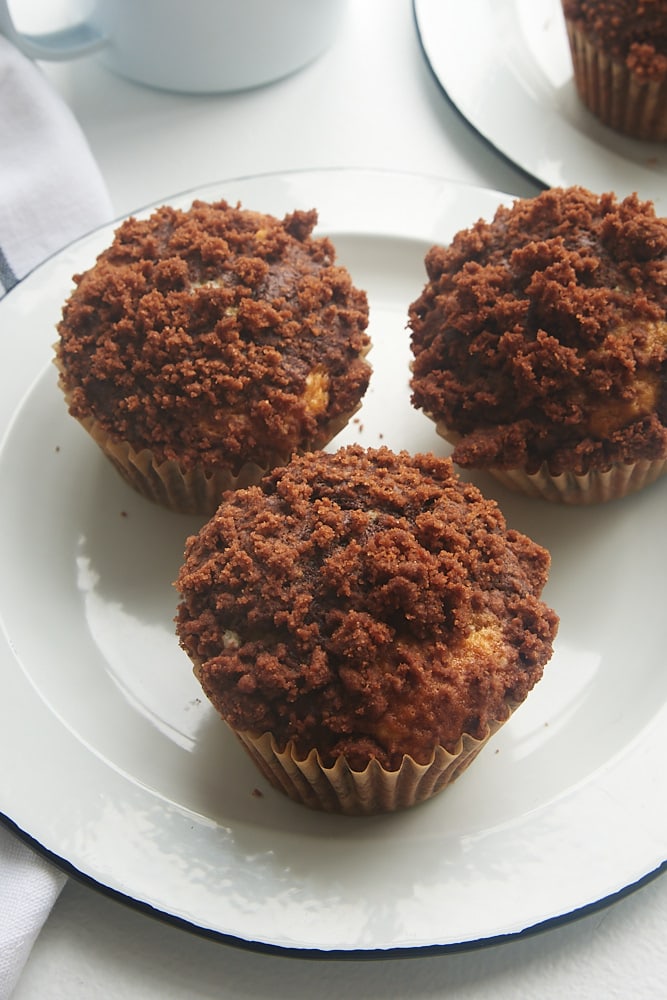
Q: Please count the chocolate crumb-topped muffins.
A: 4